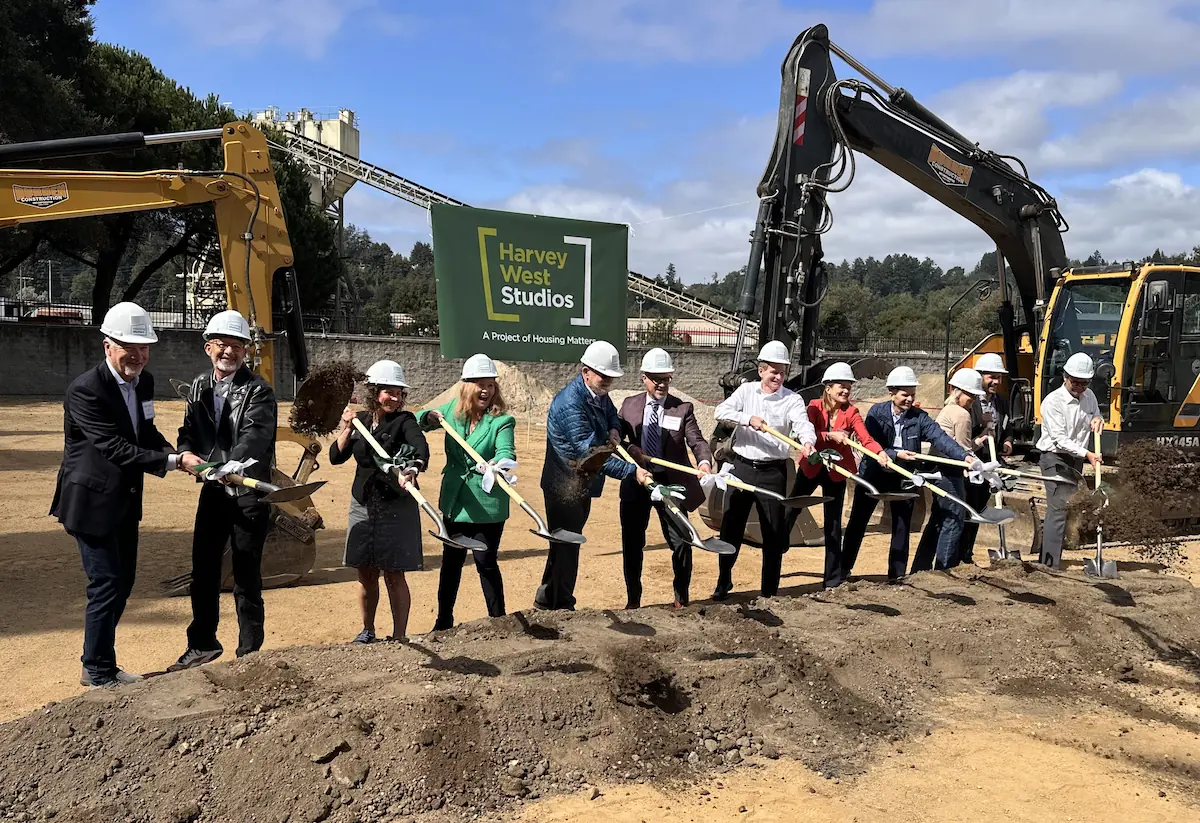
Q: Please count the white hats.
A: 12